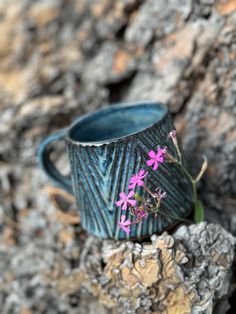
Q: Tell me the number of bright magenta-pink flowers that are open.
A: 4